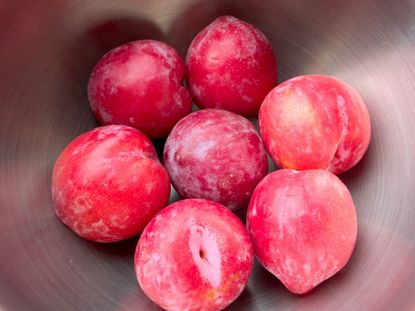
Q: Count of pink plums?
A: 7